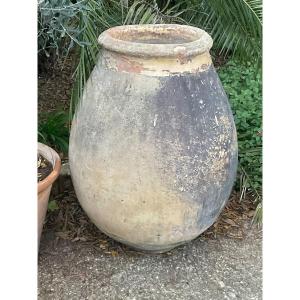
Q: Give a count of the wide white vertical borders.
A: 2